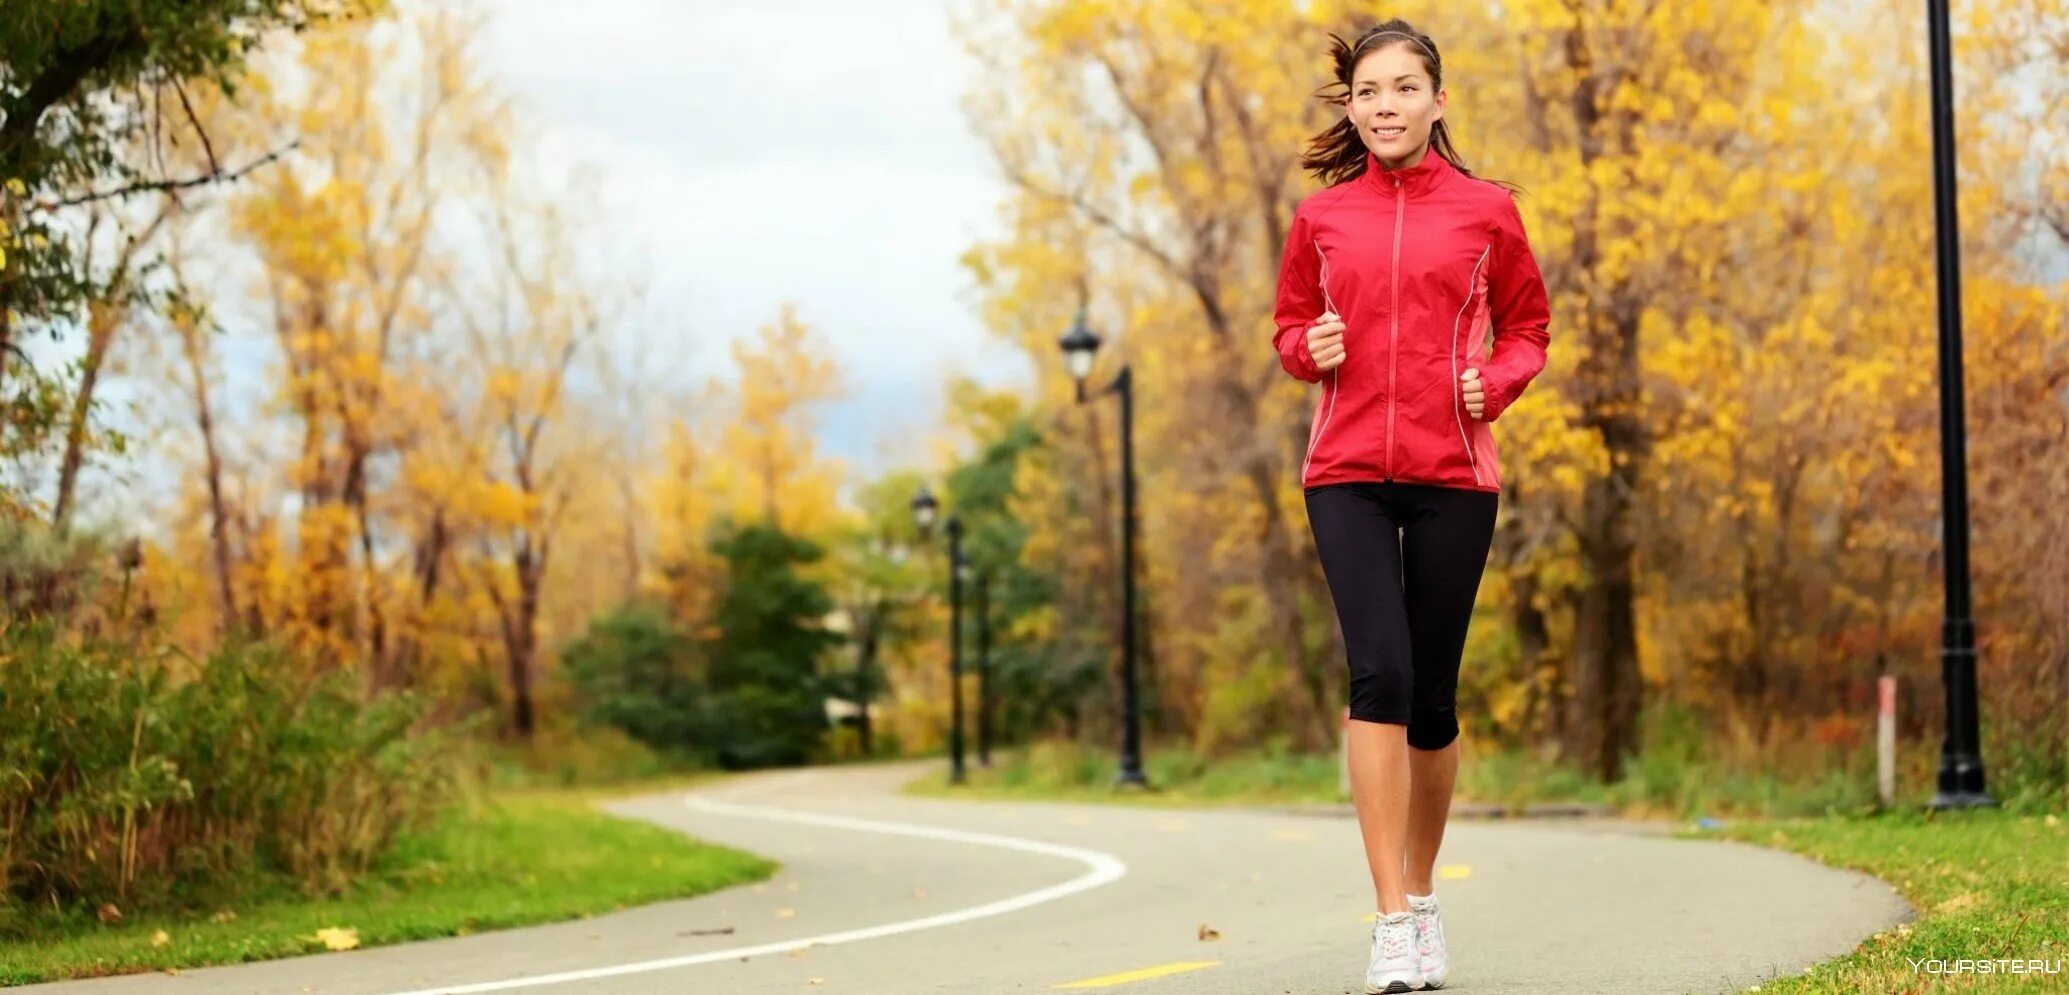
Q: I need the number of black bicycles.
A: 0